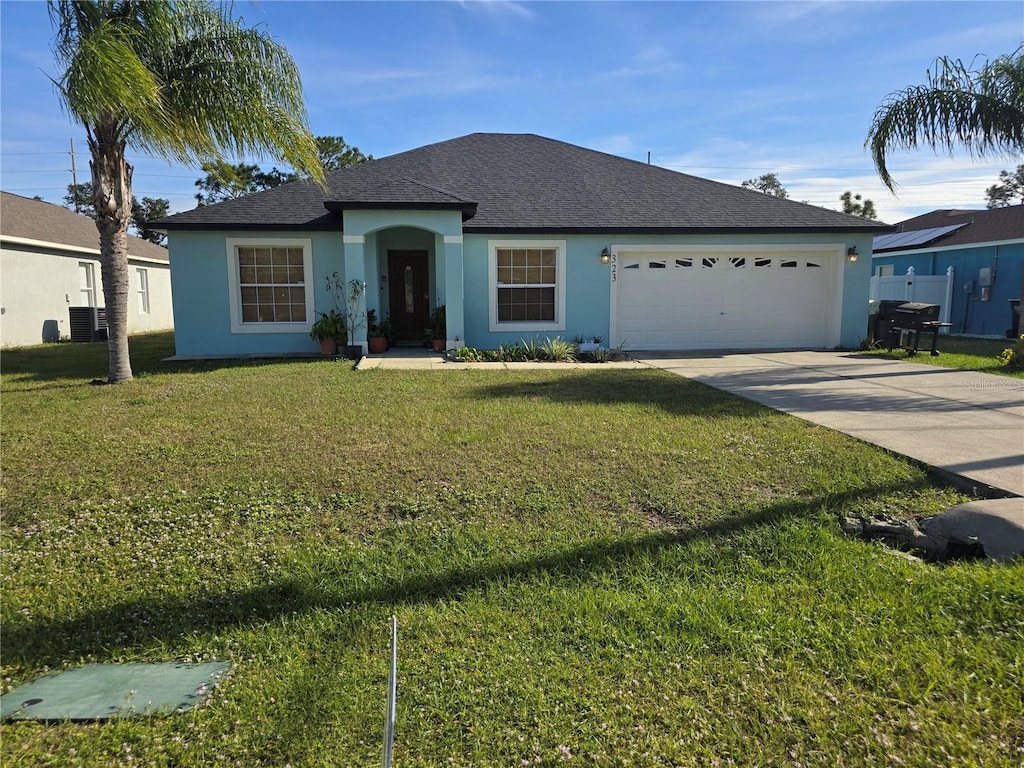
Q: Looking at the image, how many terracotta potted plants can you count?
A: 3